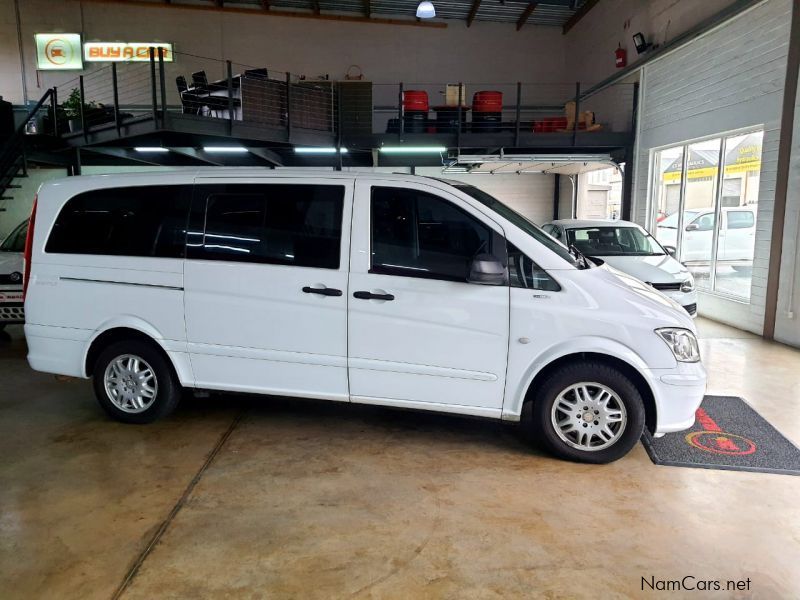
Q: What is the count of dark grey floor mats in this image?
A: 1